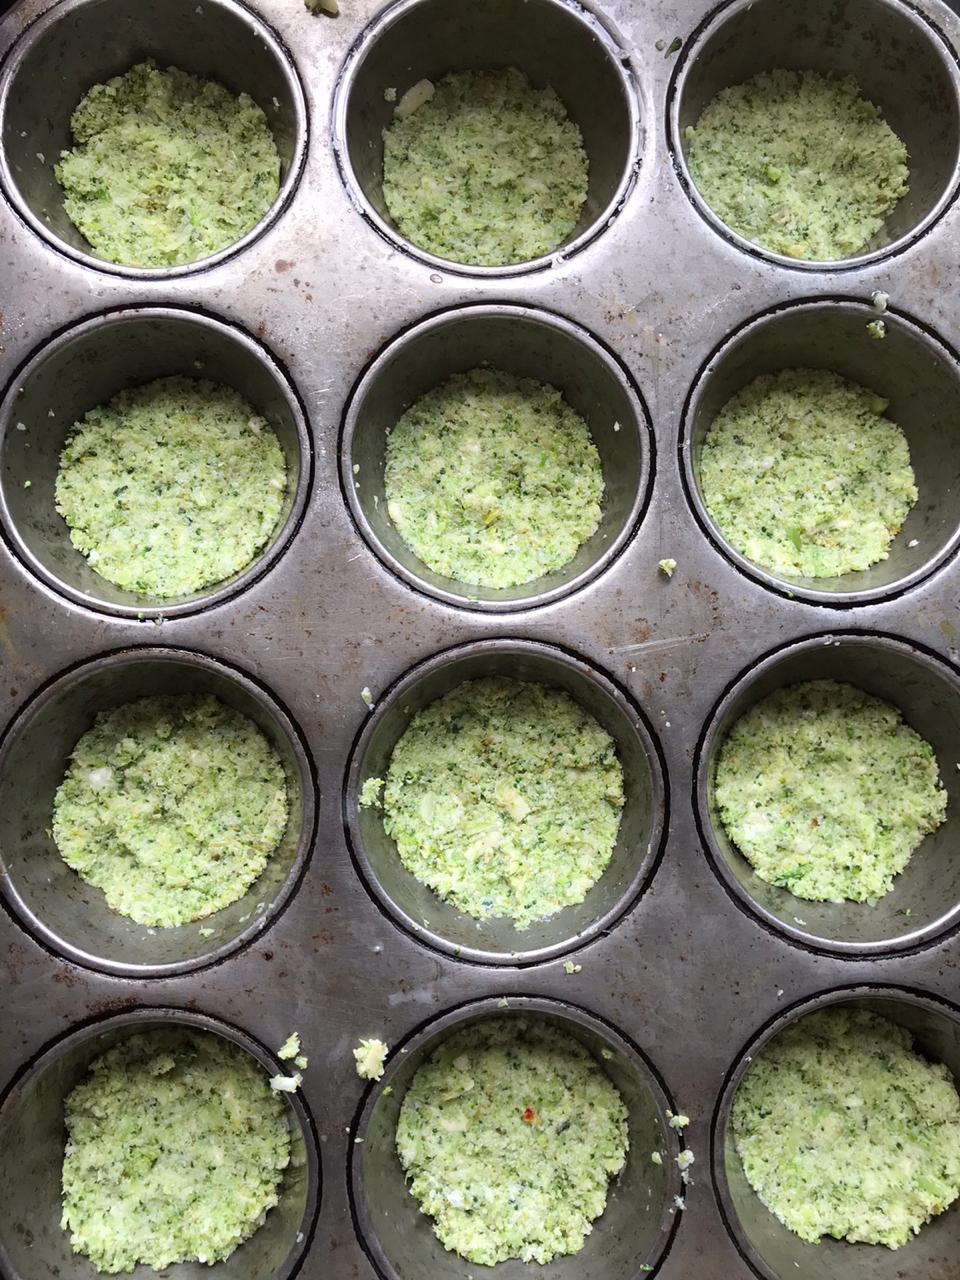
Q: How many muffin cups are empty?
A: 0